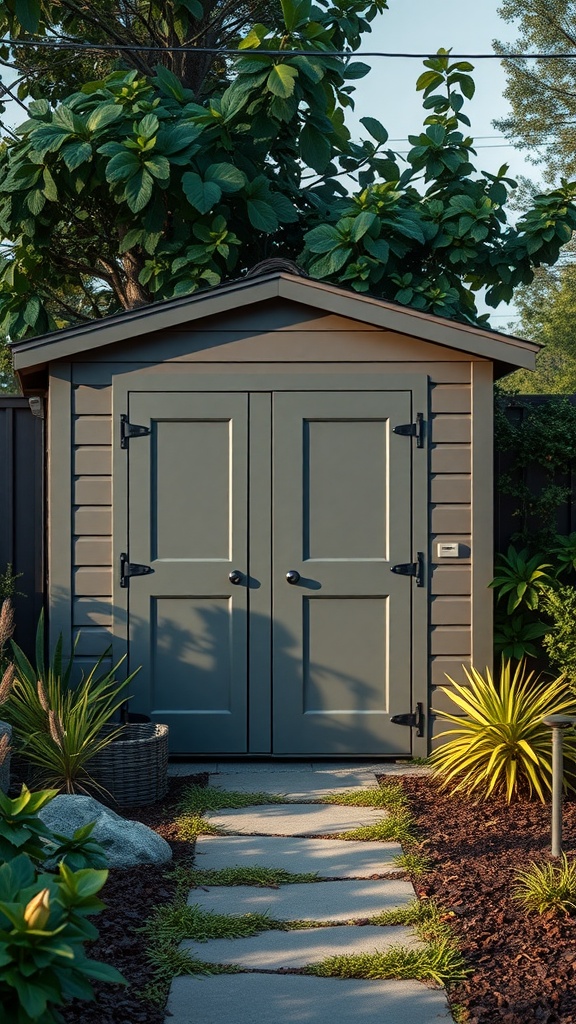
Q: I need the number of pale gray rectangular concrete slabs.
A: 6